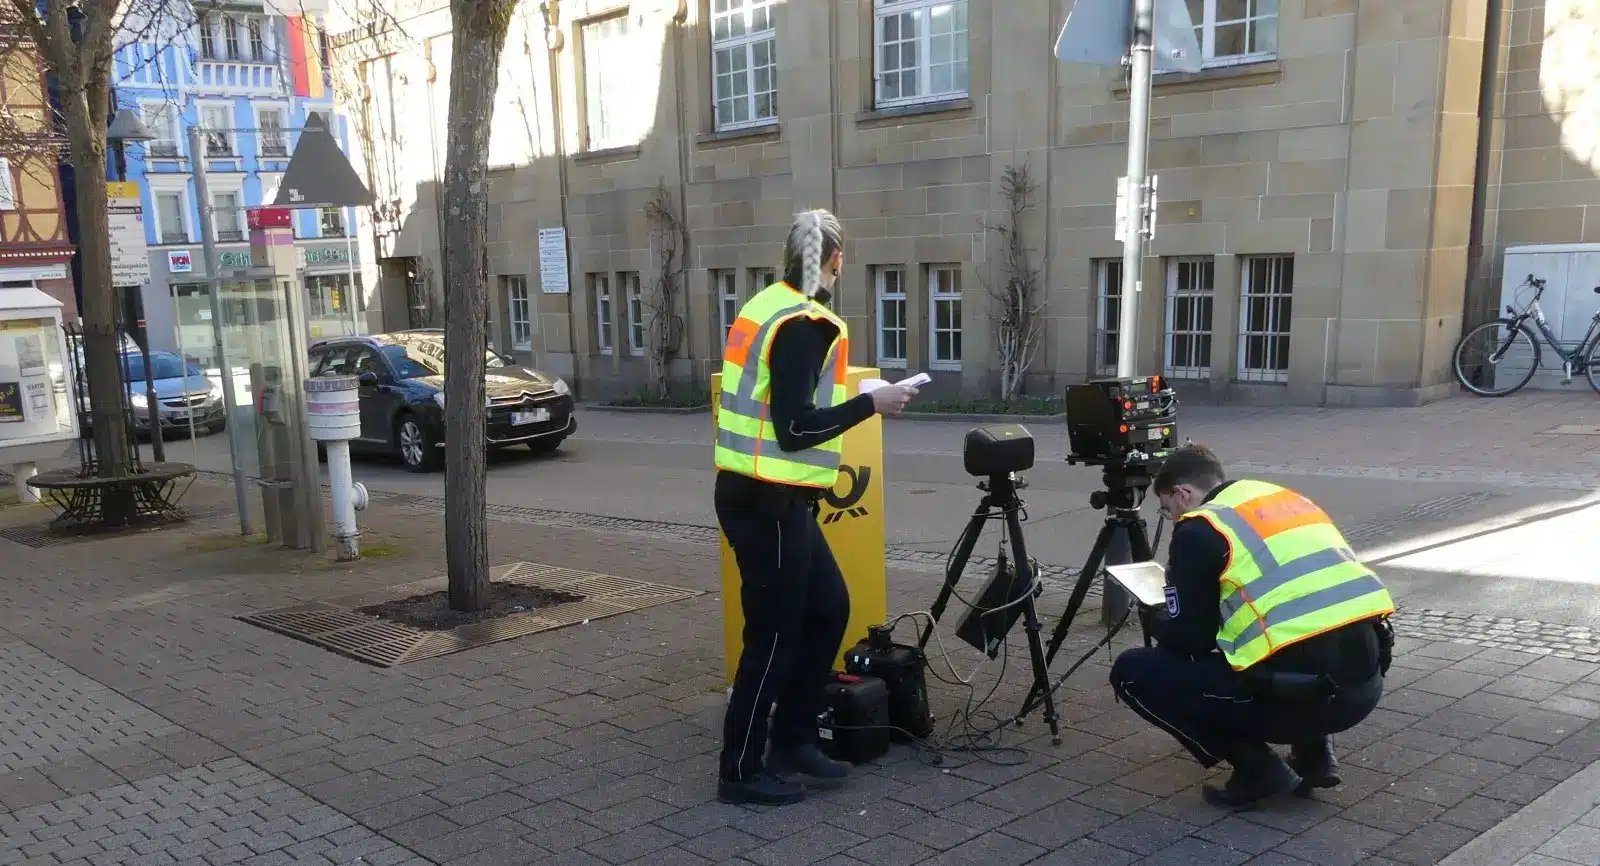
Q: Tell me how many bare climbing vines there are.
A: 2